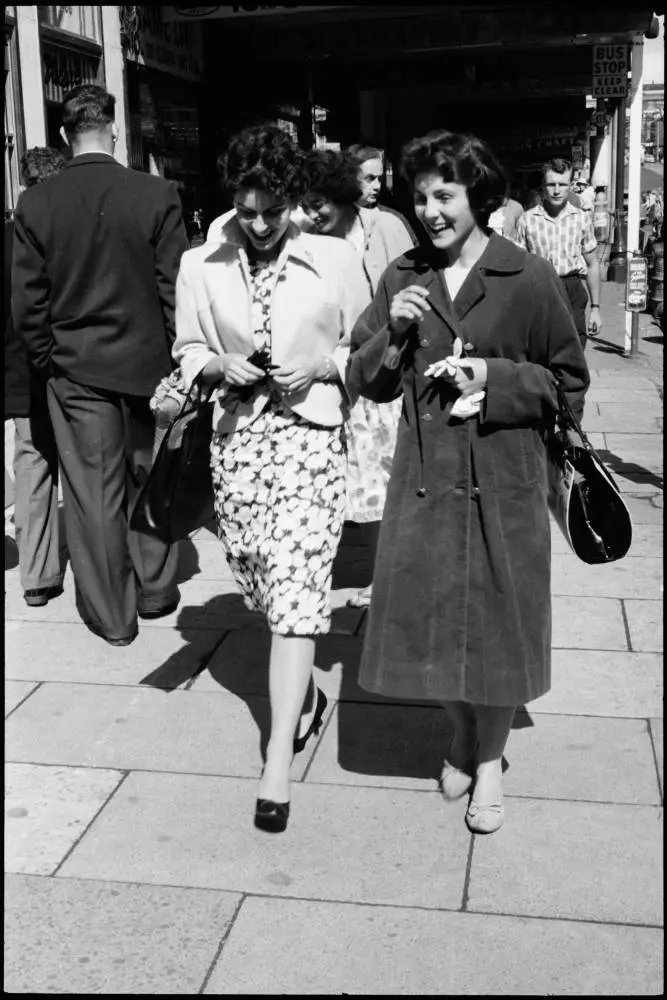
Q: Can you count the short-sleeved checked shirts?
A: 1